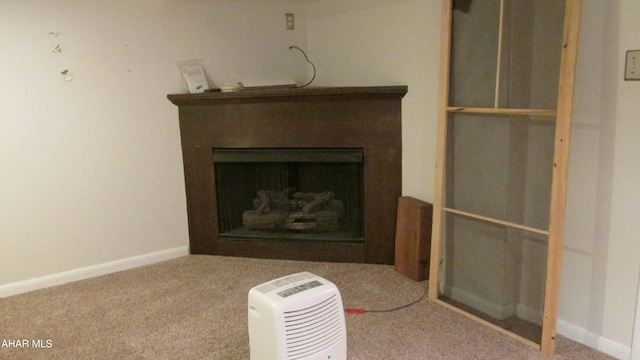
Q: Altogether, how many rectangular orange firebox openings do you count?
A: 0